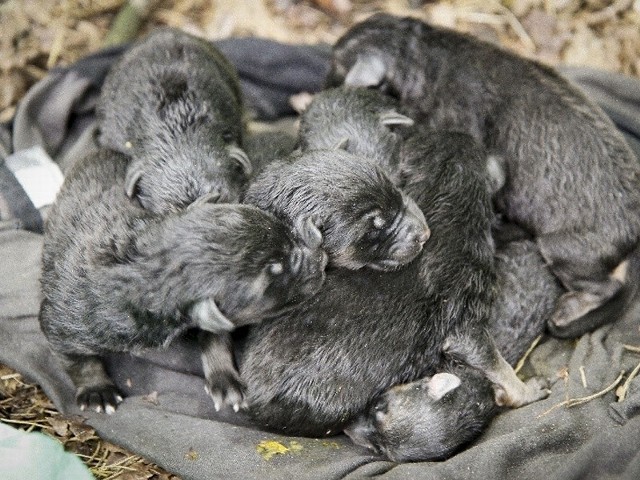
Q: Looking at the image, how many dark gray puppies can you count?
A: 7